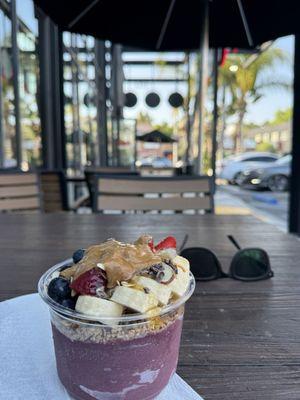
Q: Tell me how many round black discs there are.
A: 3